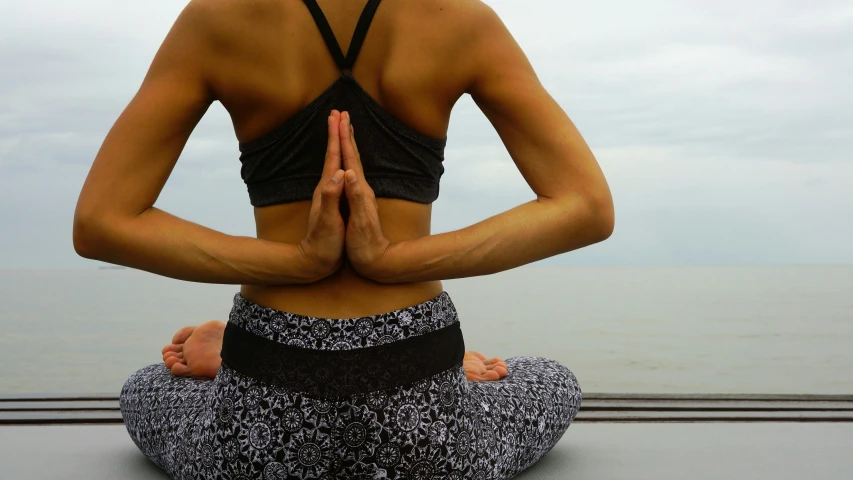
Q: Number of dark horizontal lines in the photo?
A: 3